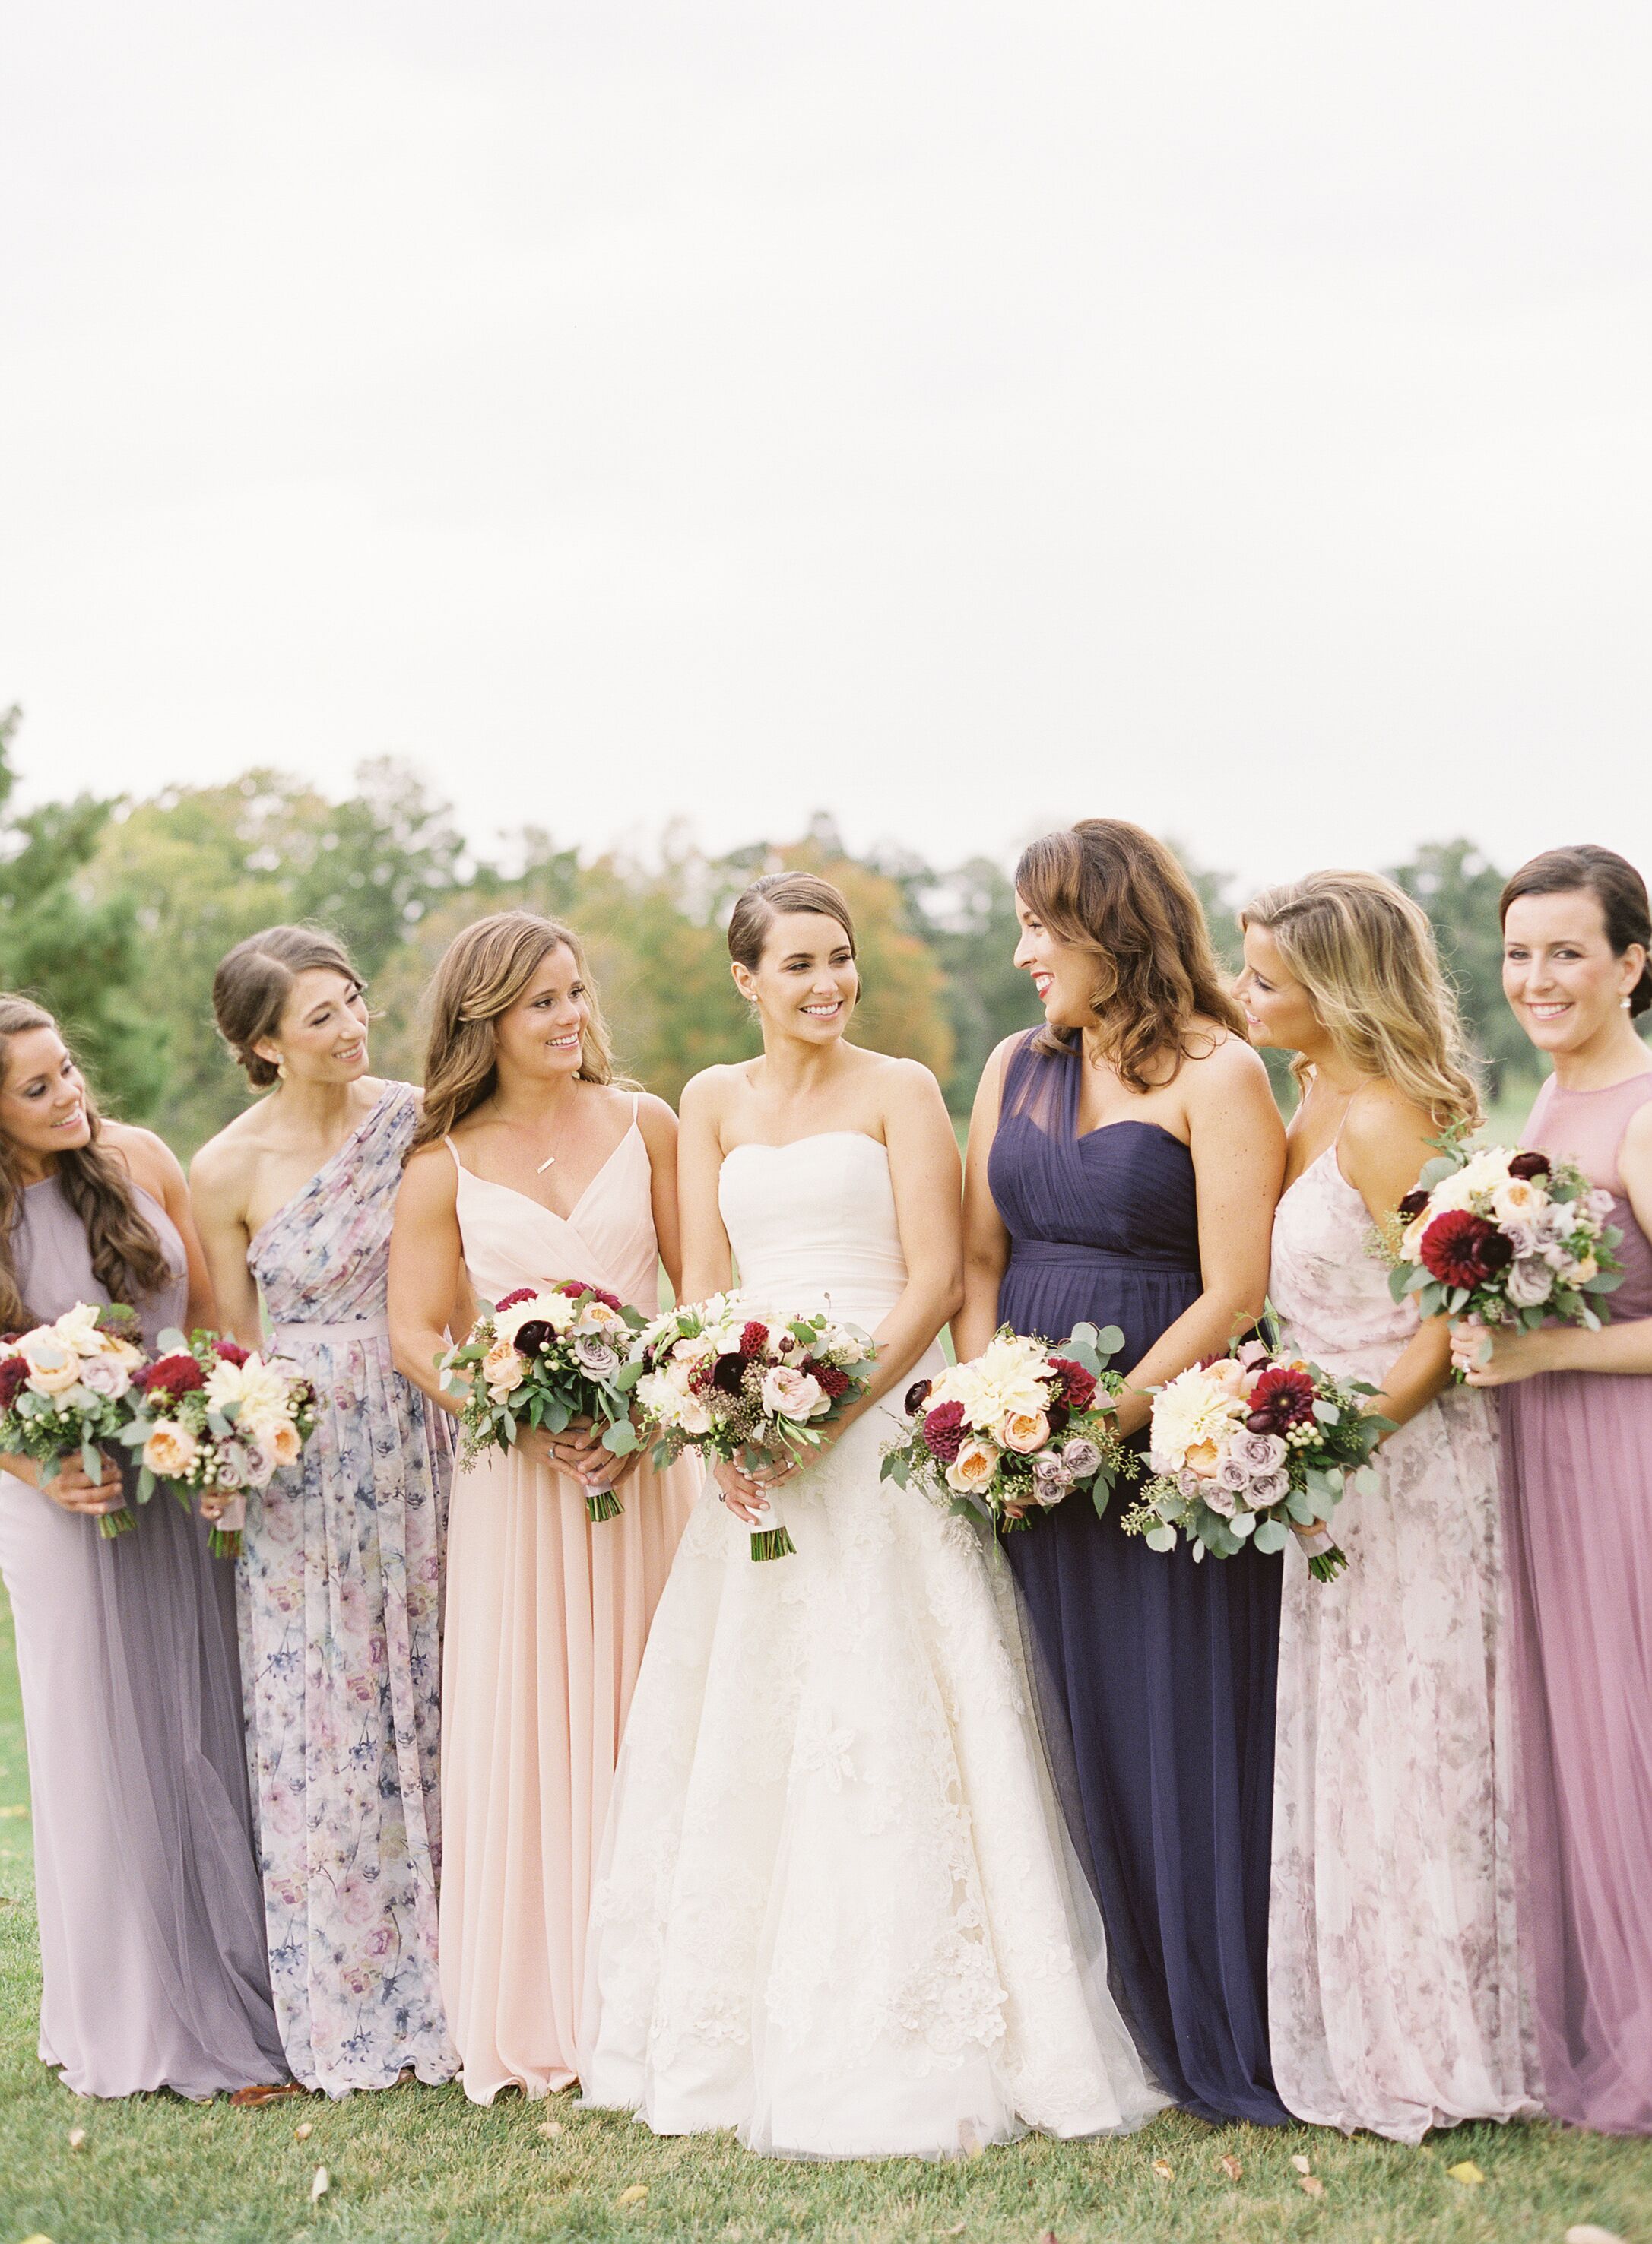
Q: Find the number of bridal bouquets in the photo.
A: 7